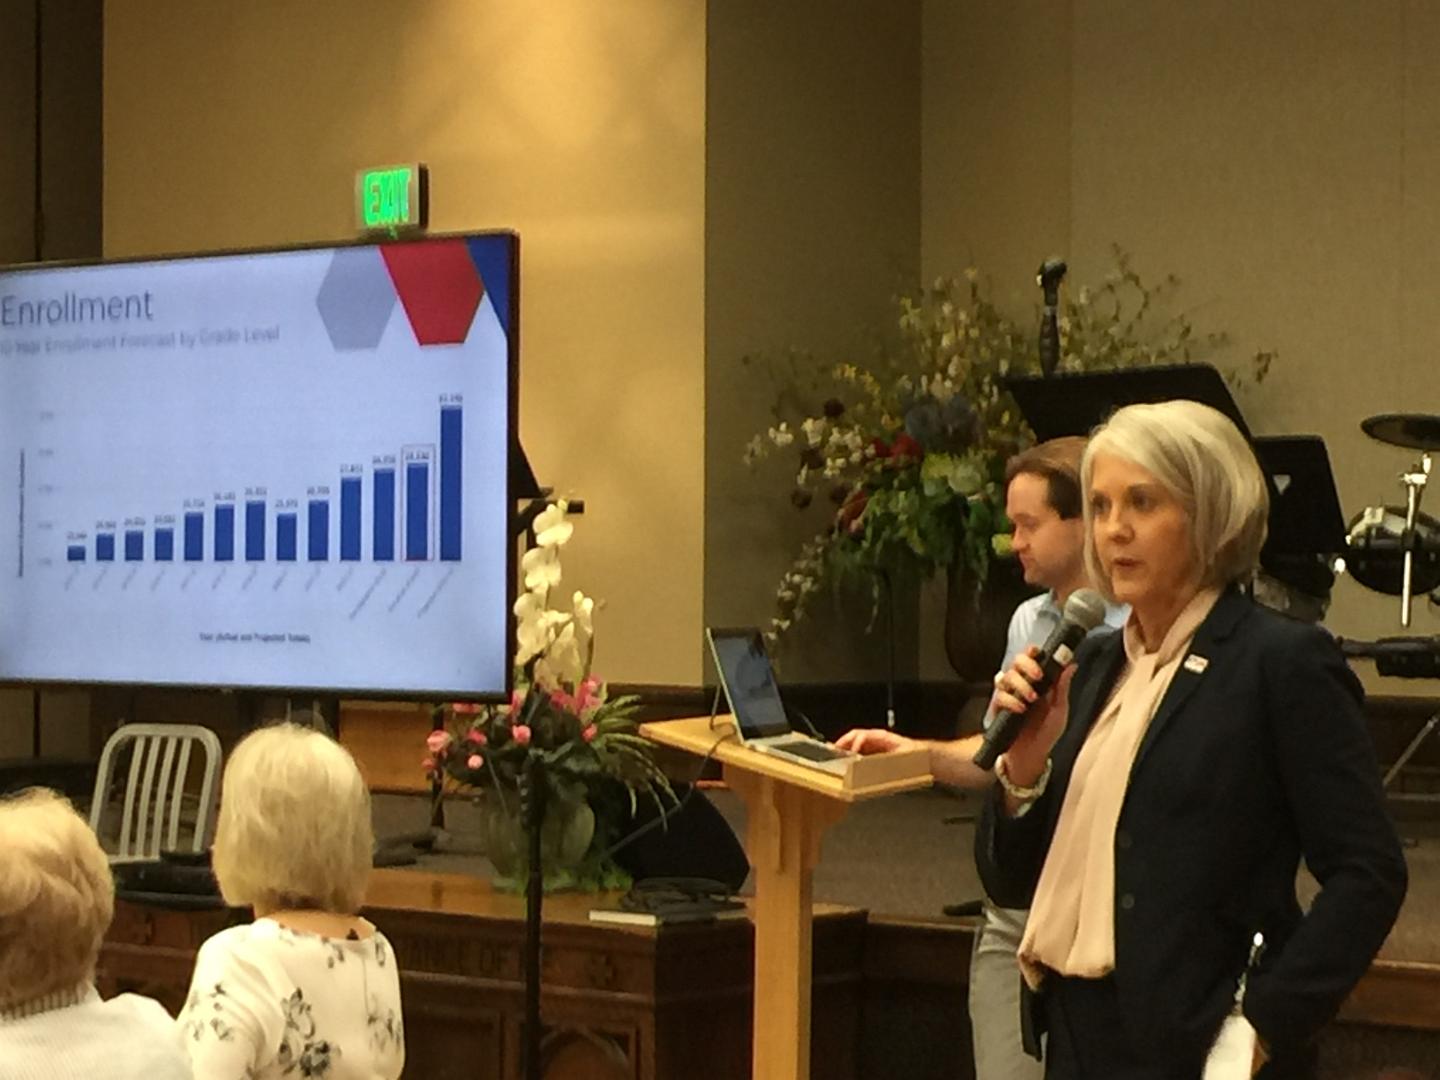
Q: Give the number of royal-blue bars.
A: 13